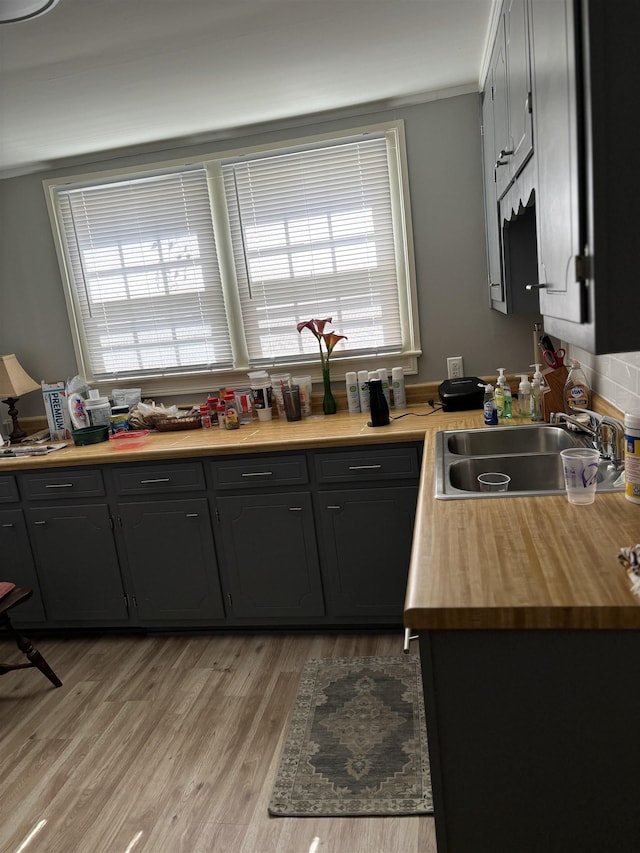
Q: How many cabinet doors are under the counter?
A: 5